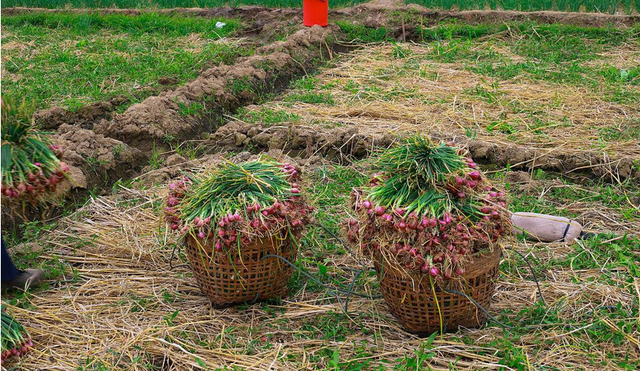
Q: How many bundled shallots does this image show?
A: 4